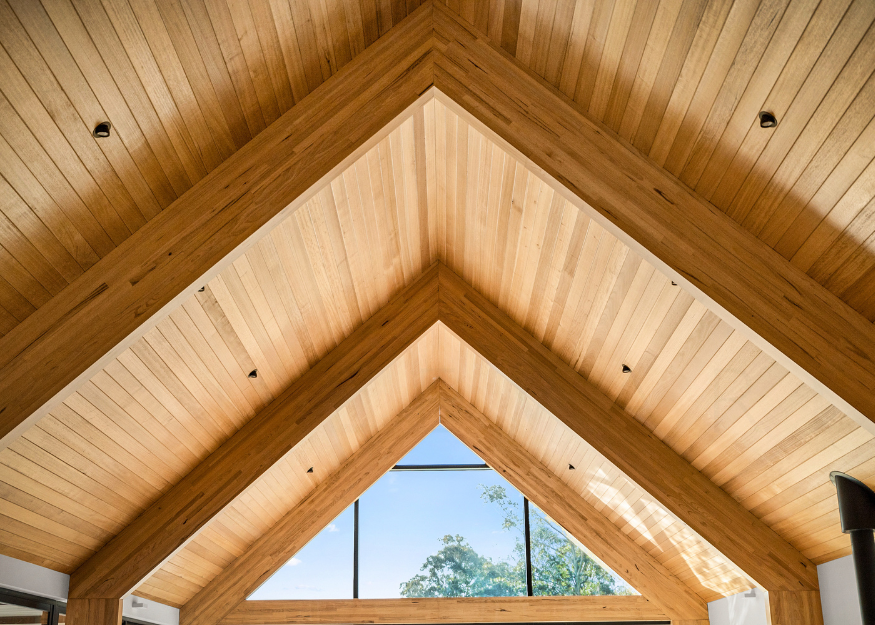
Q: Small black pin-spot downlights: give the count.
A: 8